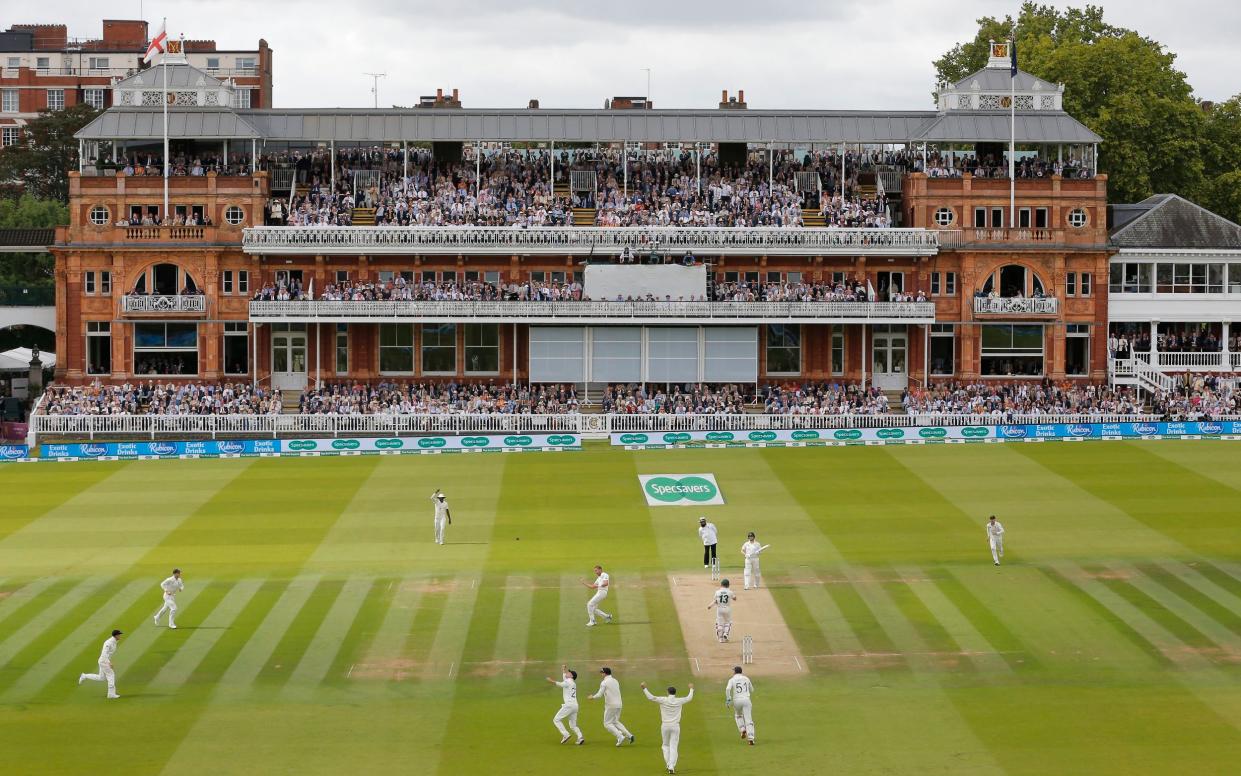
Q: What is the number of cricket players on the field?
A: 11